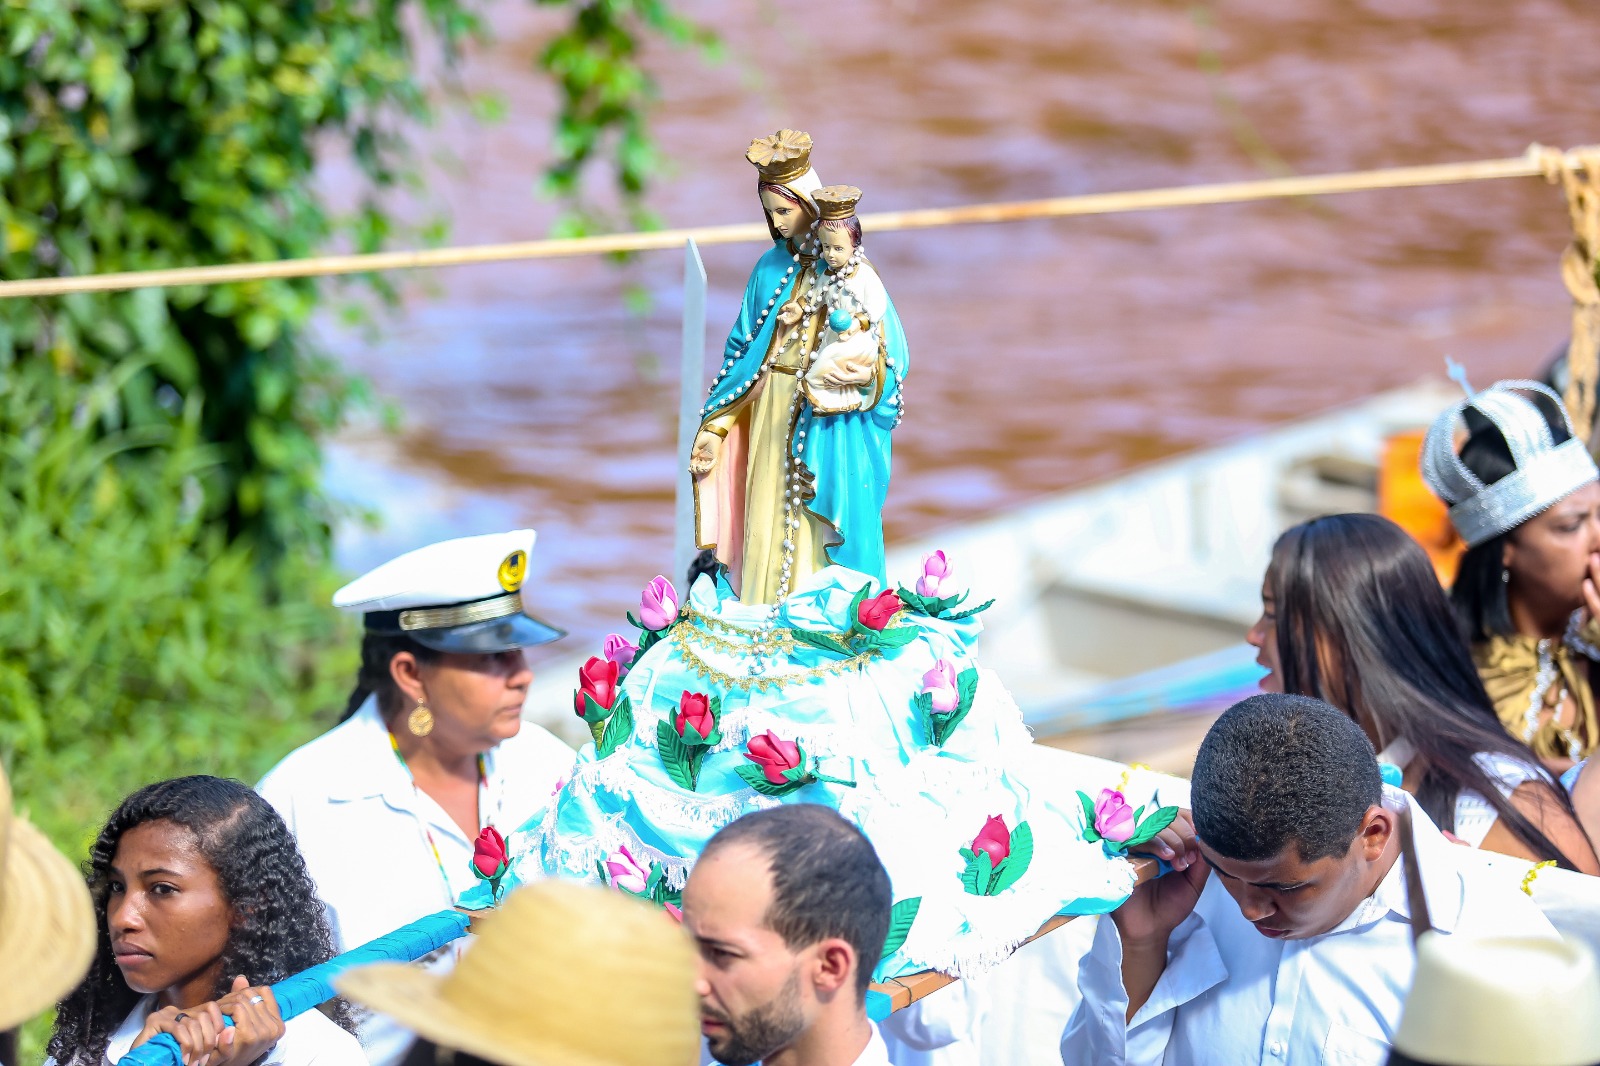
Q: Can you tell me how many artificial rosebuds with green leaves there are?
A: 12